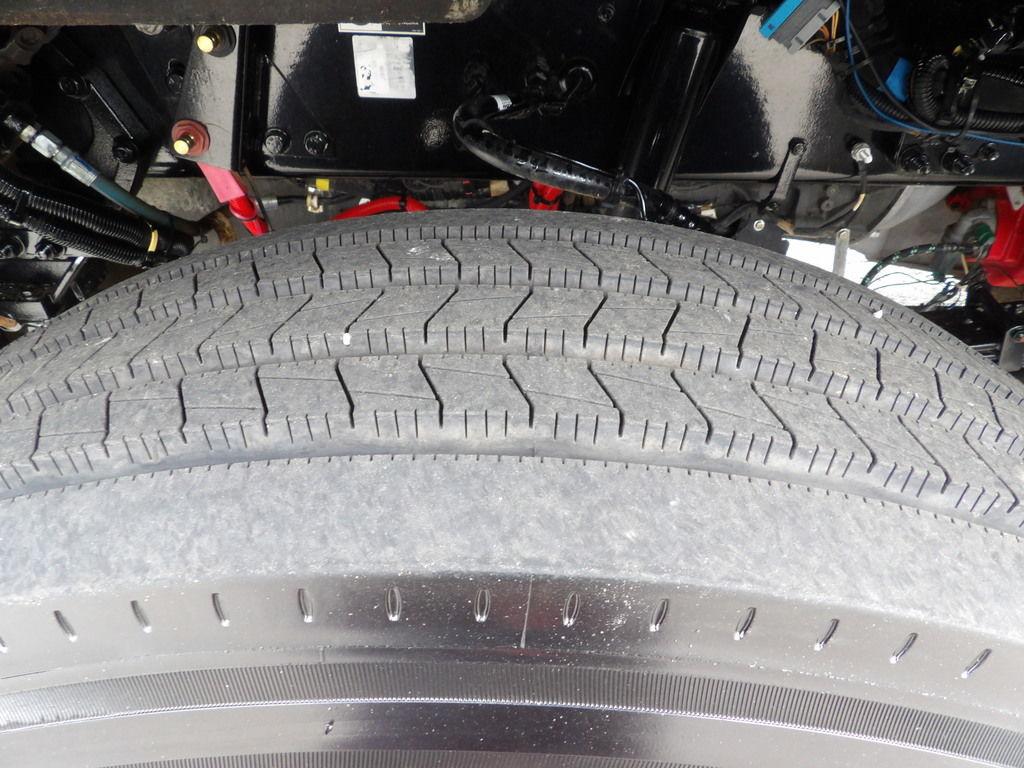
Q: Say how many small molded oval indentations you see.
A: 13